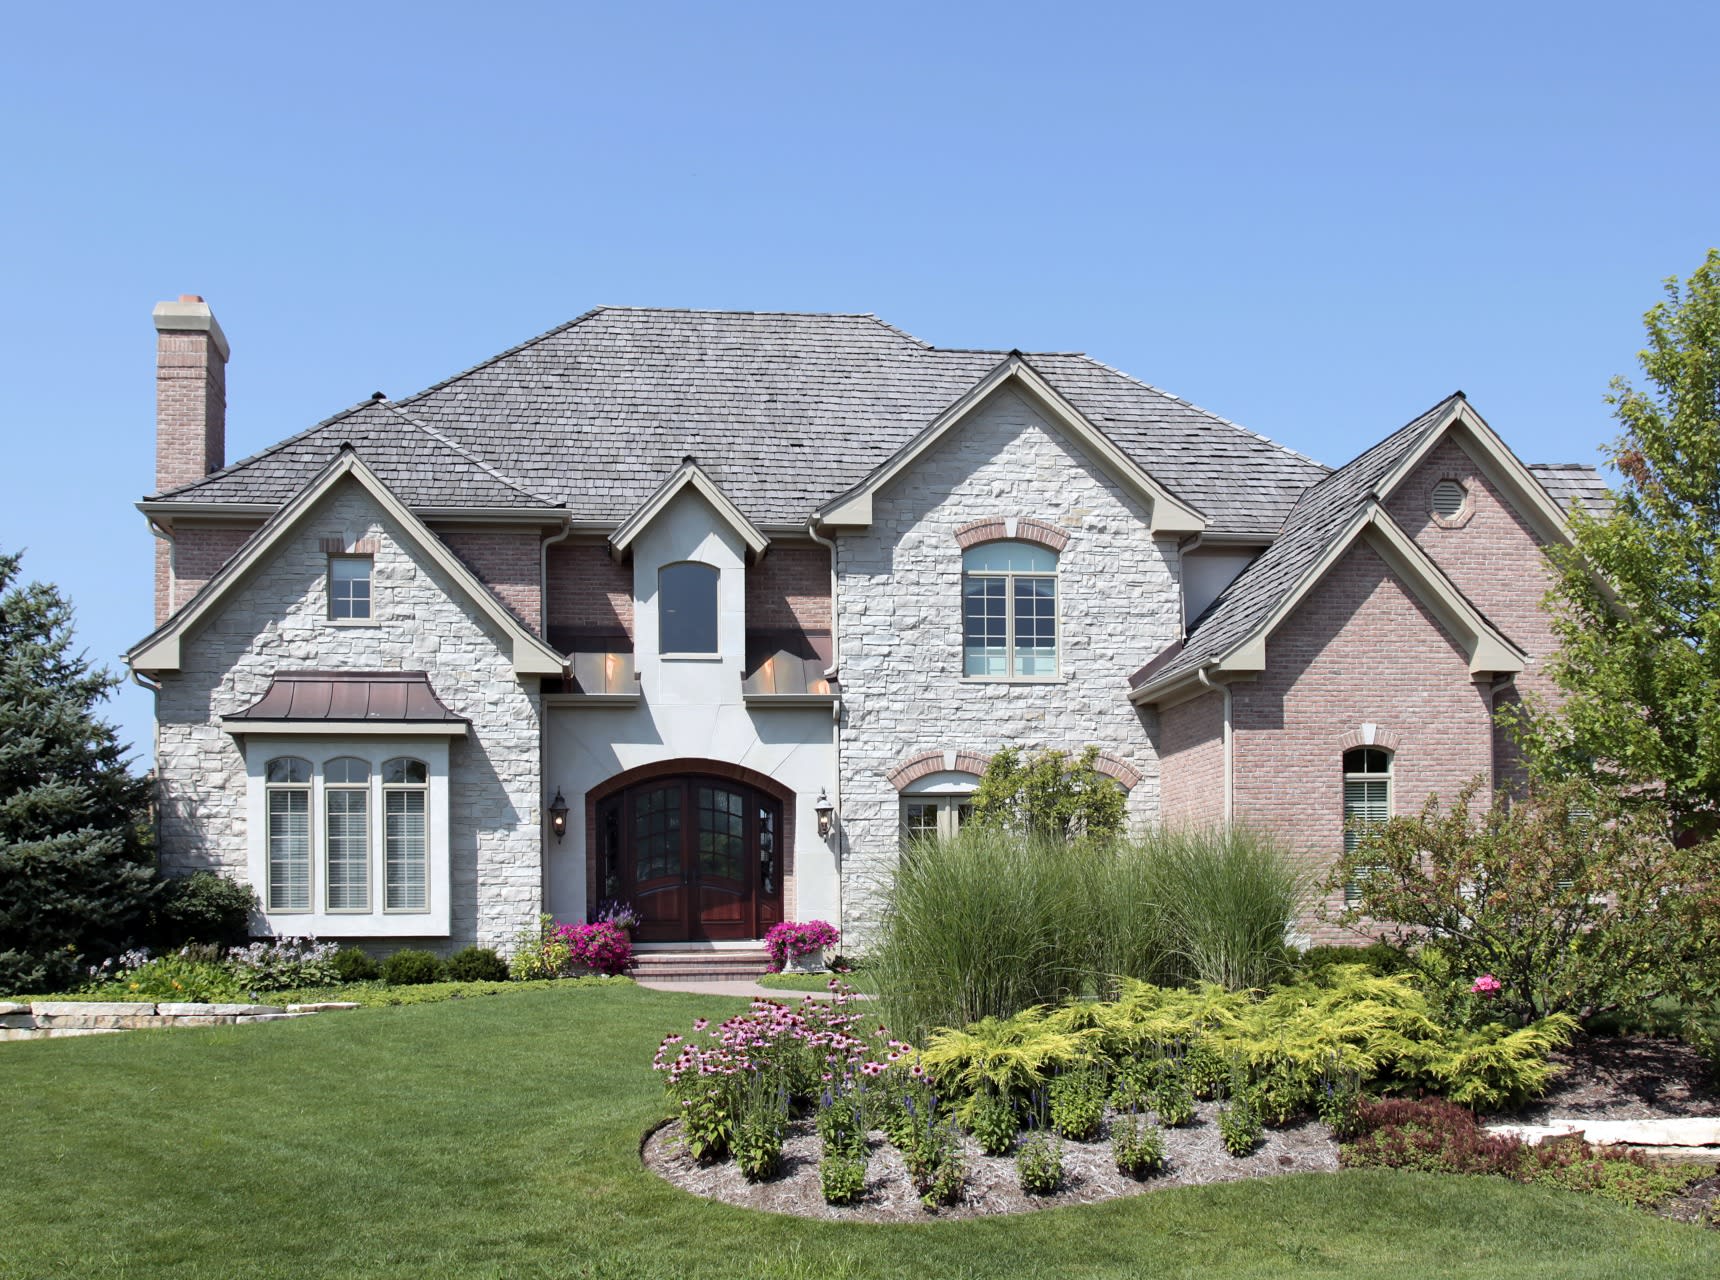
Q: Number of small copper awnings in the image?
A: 3